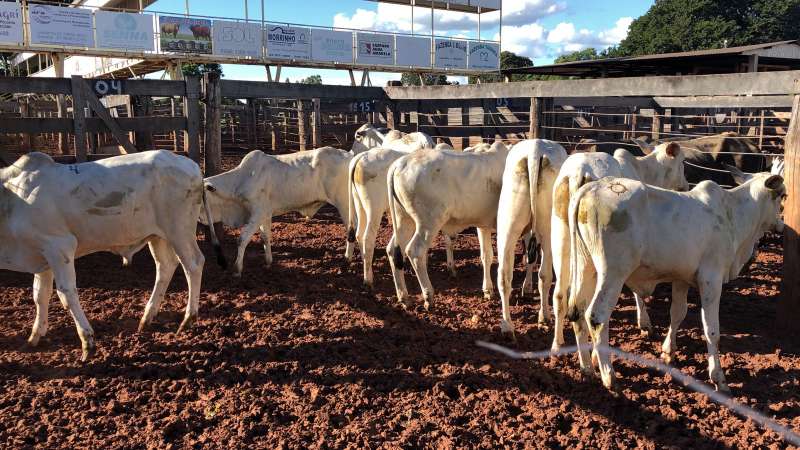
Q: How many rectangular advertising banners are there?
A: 11